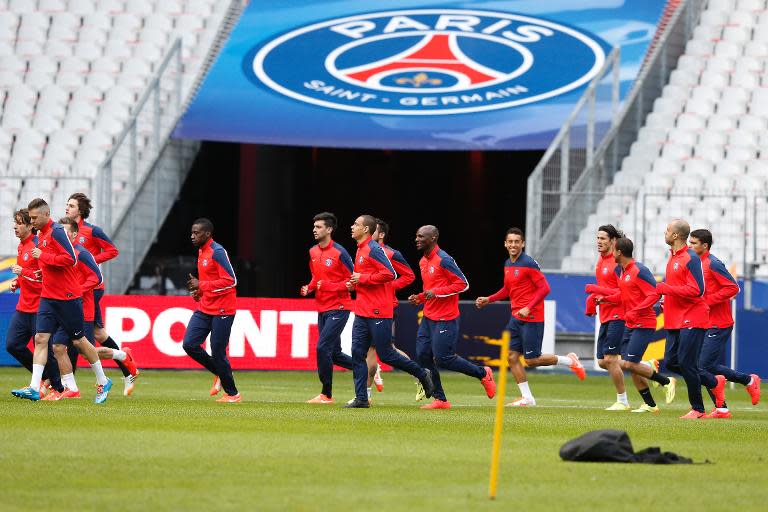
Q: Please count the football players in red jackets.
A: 14